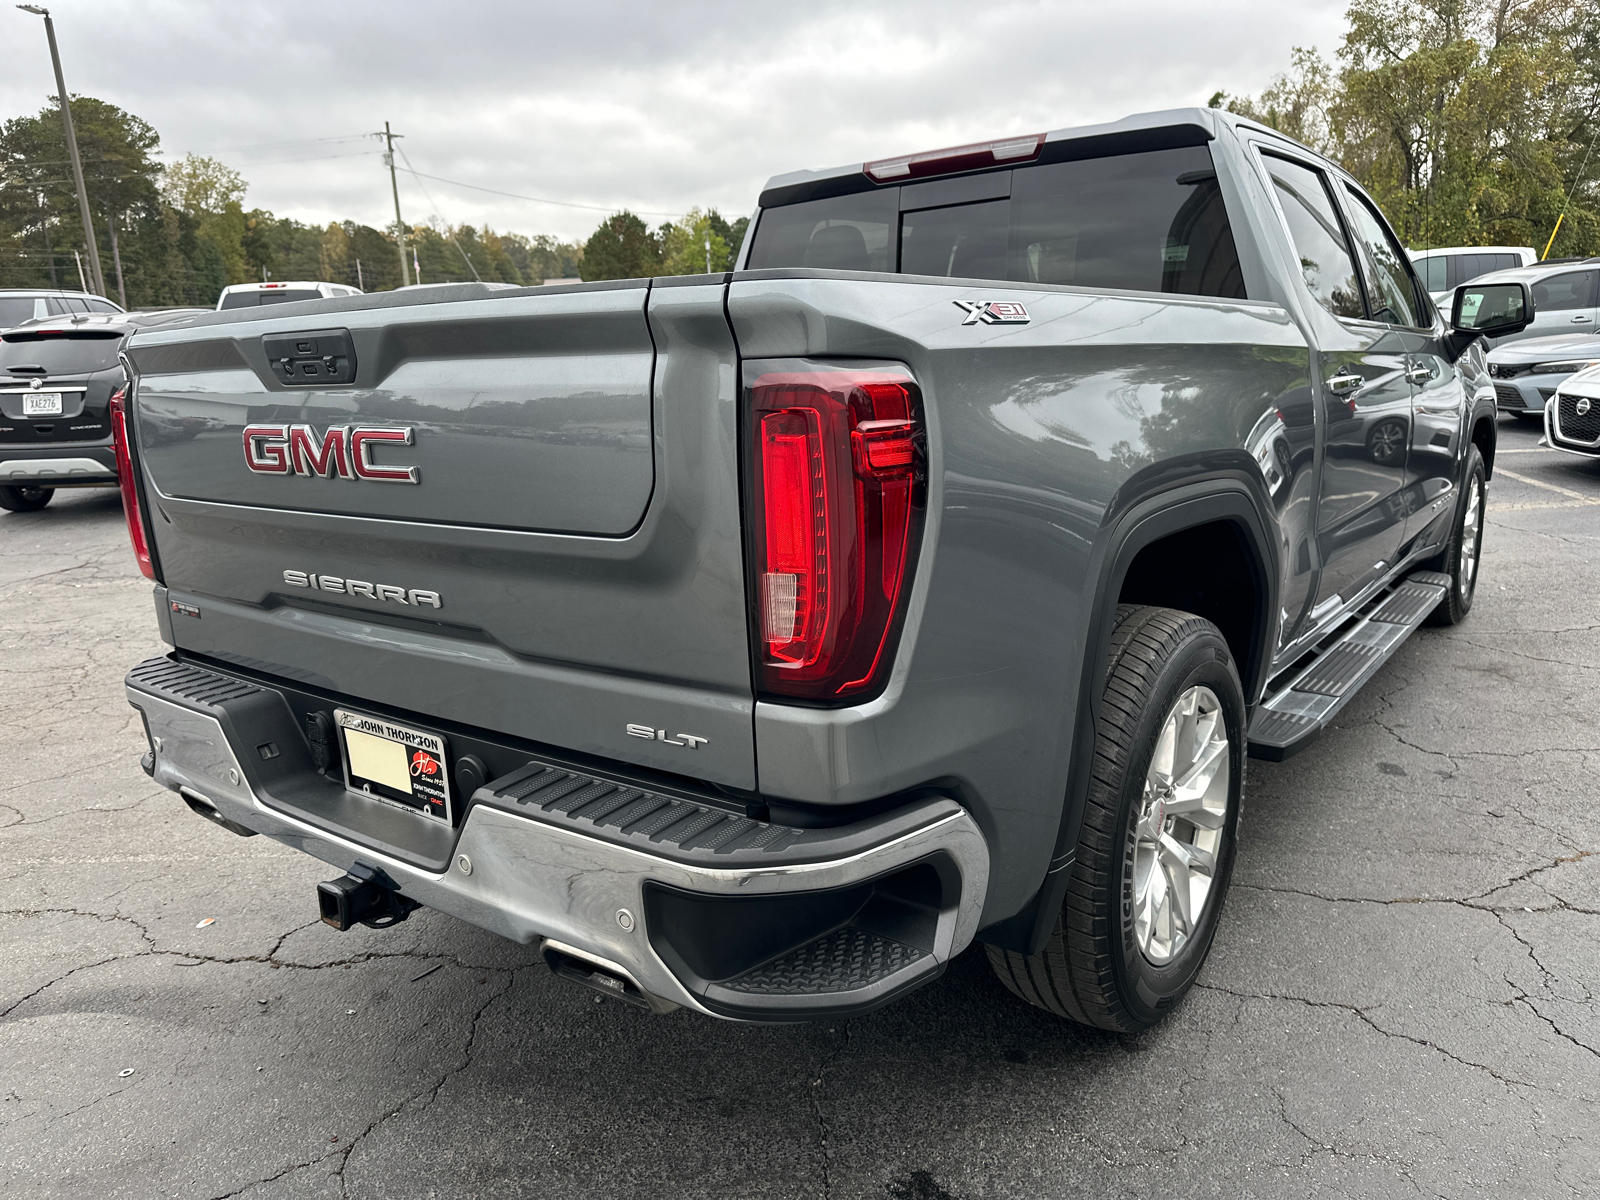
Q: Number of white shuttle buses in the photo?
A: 0